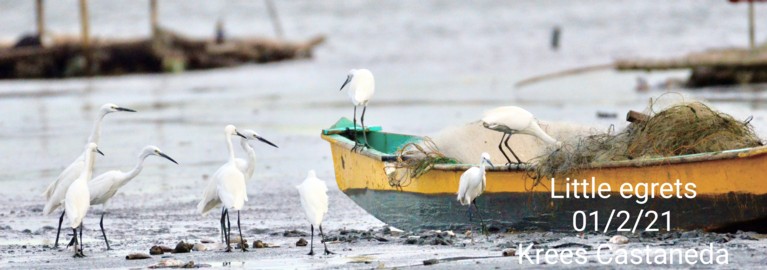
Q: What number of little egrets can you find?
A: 9